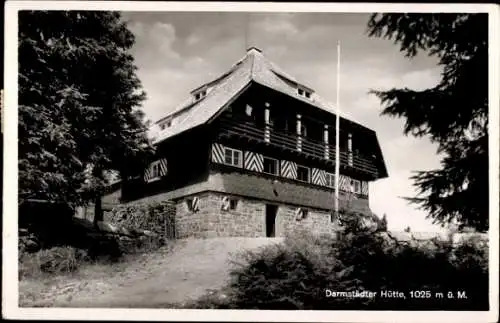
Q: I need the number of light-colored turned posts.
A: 4